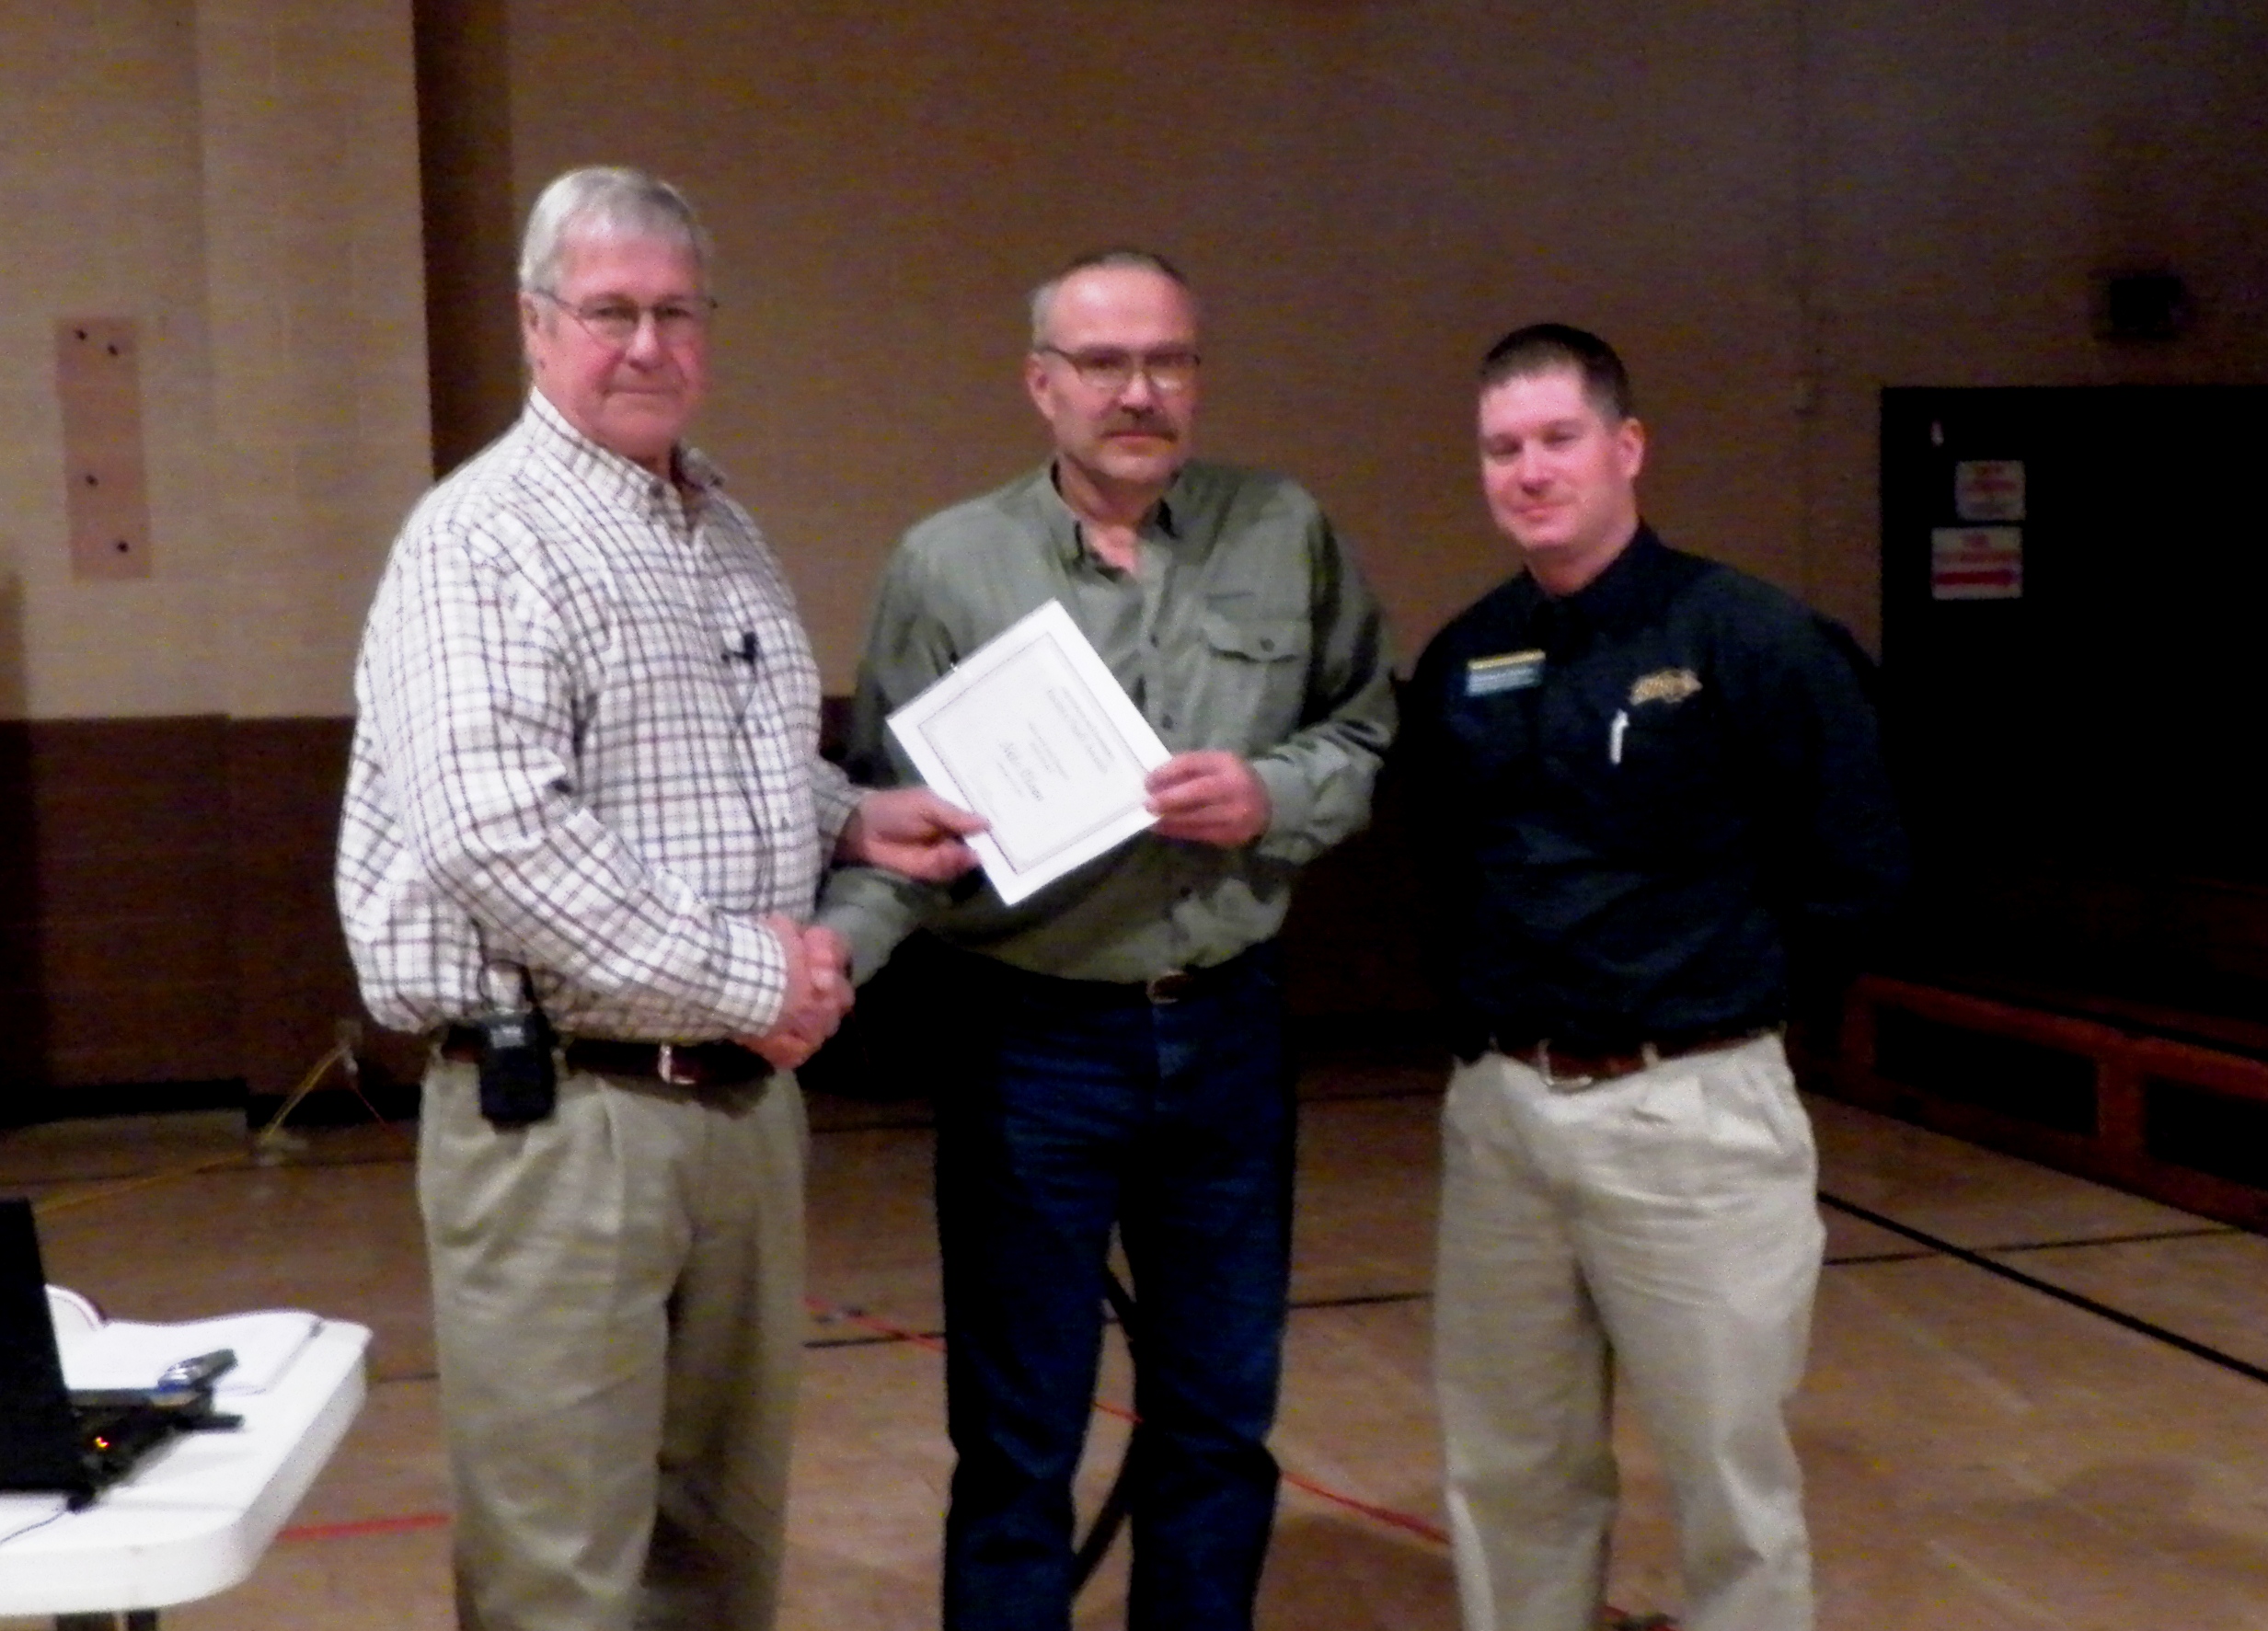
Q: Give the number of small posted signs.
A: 2